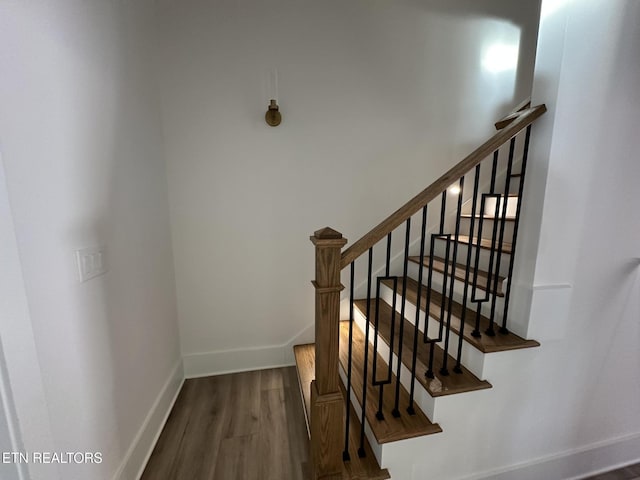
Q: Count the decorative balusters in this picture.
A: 3